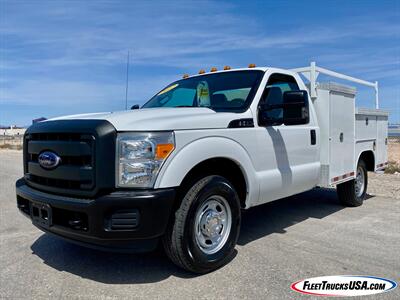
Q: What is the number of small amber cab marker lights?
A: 5